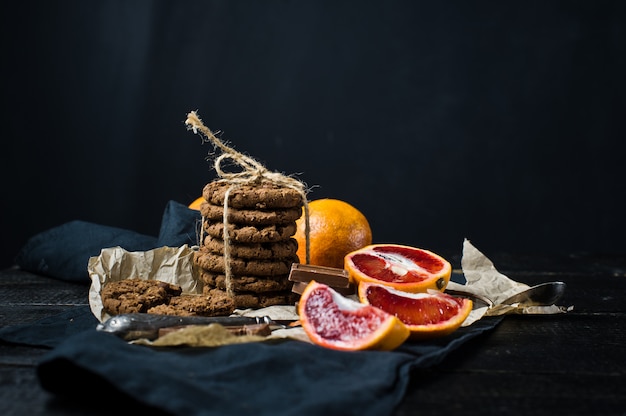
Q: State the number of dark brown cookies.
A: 9